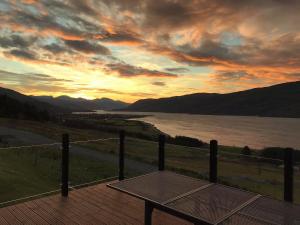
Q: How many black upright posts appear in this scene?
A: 5